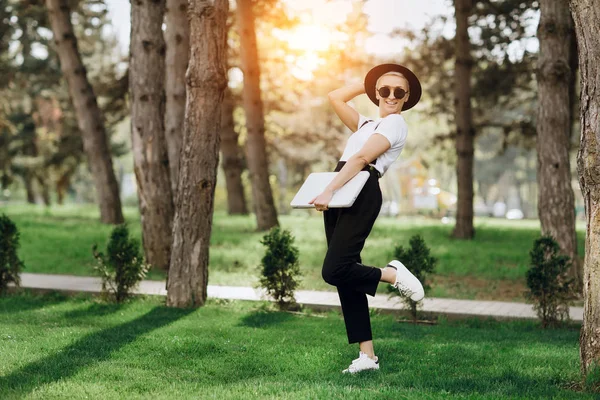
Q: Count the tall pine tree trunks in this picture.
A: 9